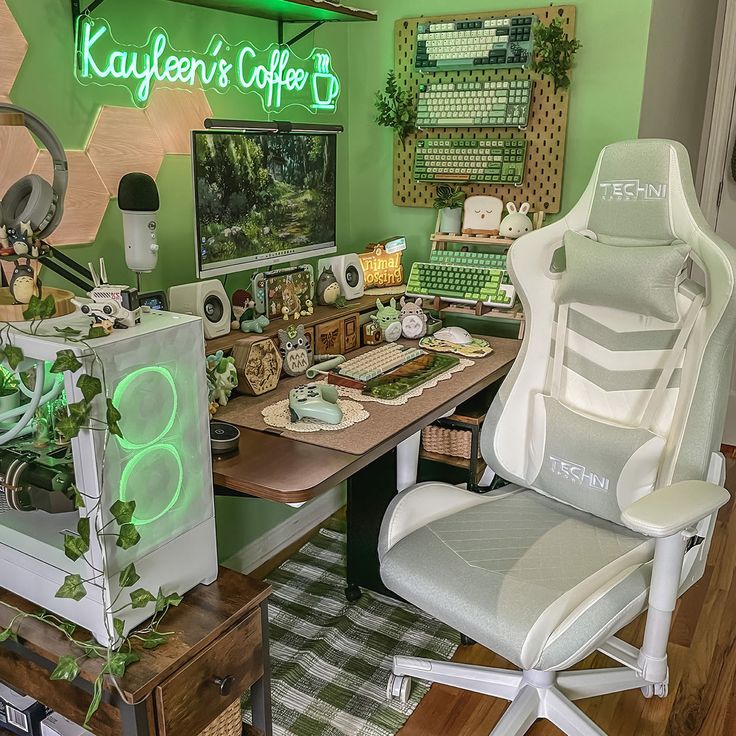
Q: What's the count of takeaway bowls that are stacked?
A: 0